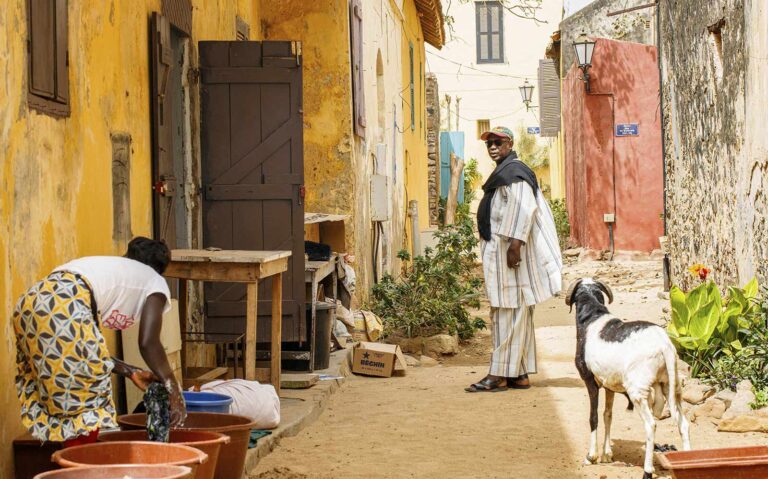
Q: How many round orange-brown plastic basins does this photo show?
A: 4